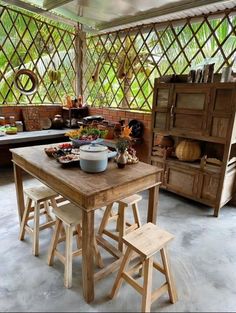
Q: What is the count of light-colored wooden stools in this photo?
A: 4